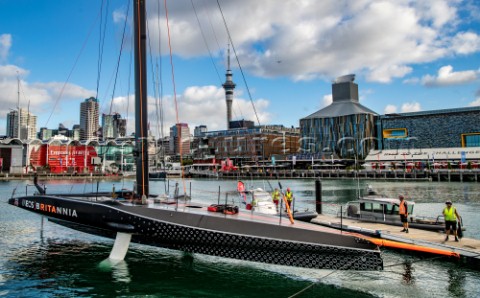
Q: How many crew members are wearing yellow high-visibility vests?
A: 3